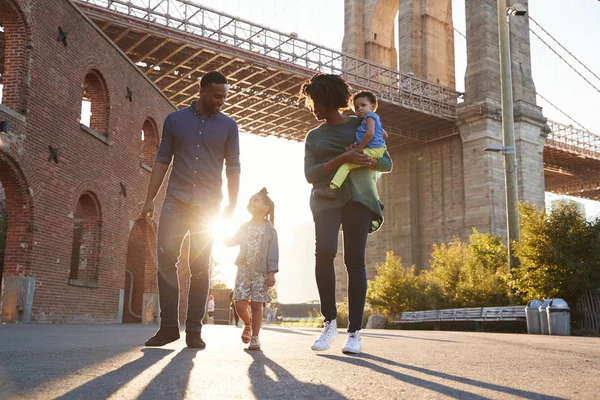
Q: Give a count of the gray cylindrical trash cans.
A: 3